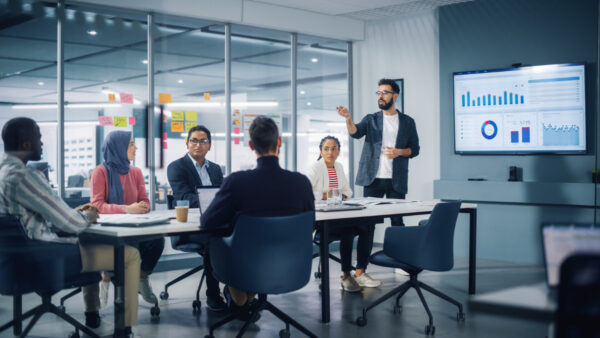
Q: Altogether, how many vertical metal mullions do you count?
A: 5